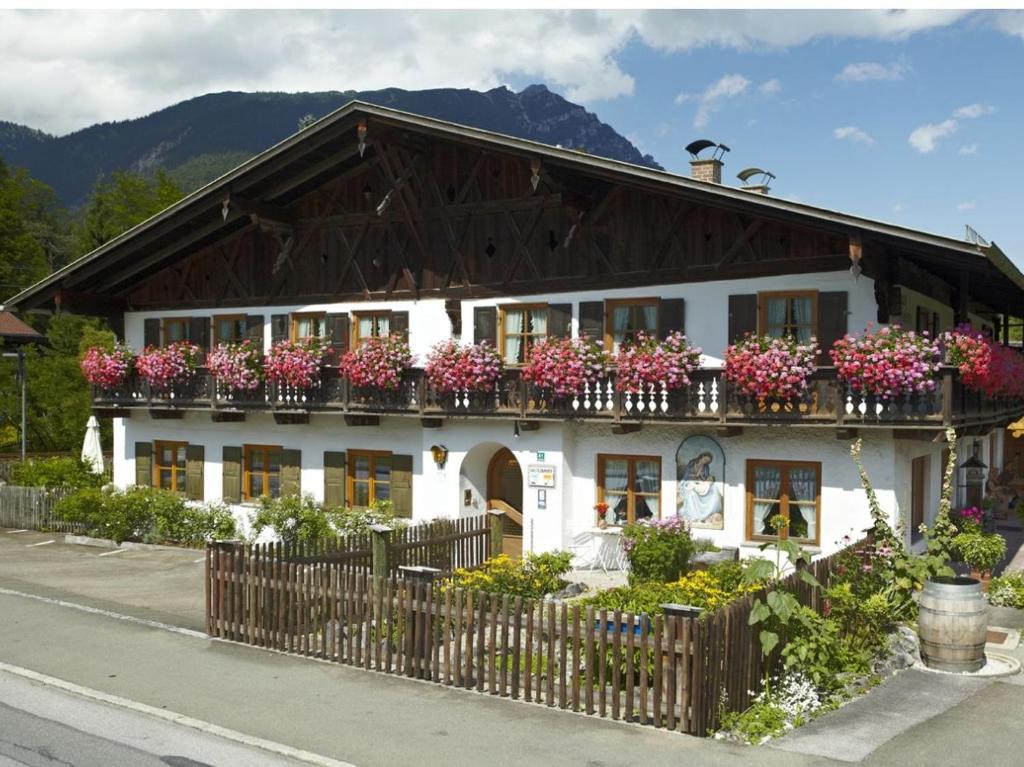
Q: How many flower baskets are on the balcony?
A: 11